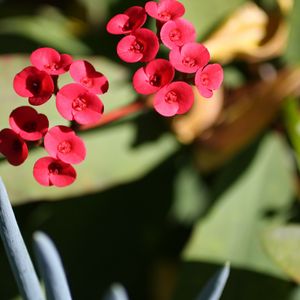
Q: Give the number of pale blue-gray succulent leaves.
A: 4